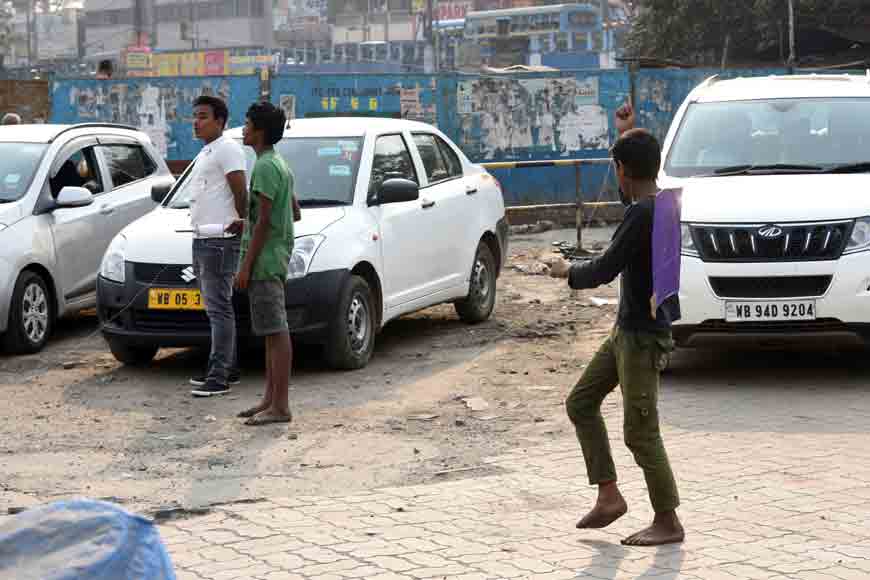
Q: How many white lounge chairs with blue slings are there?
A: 0